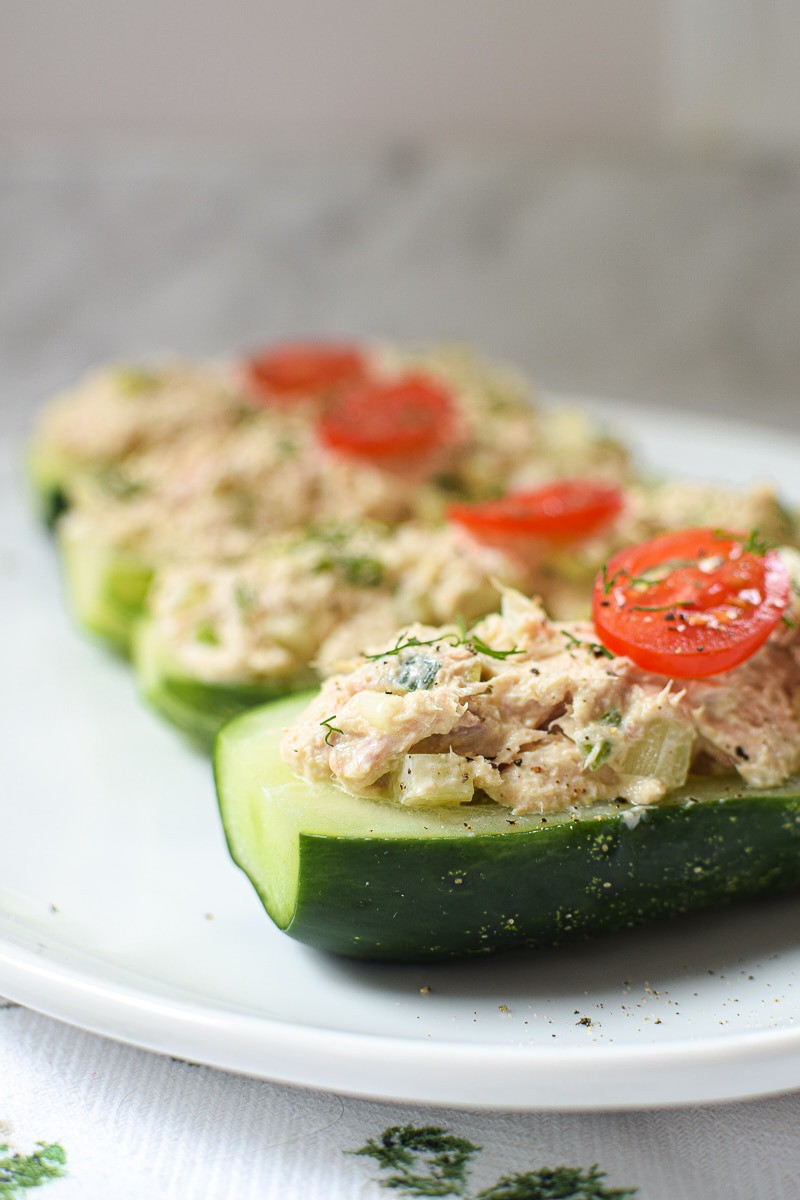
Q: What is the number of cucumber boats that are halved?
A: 4